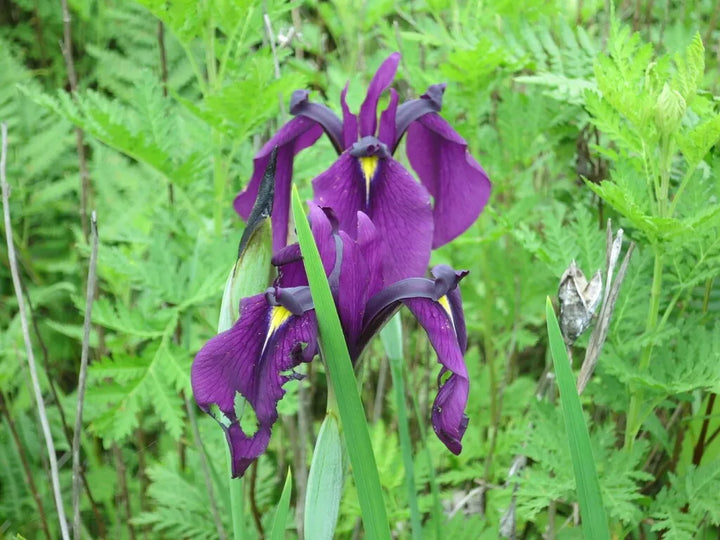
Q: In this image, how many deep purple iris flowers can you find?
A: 2